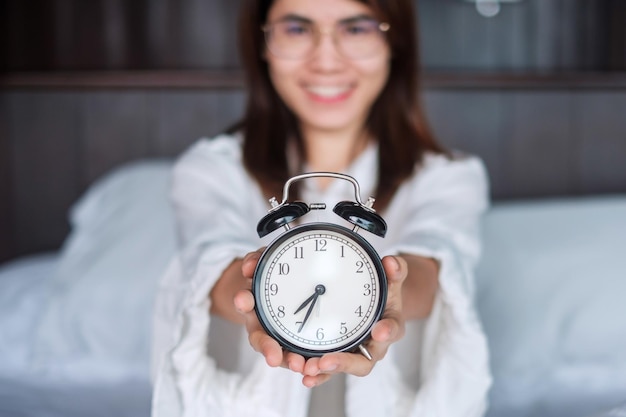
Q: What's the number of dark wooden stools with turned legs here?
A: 0